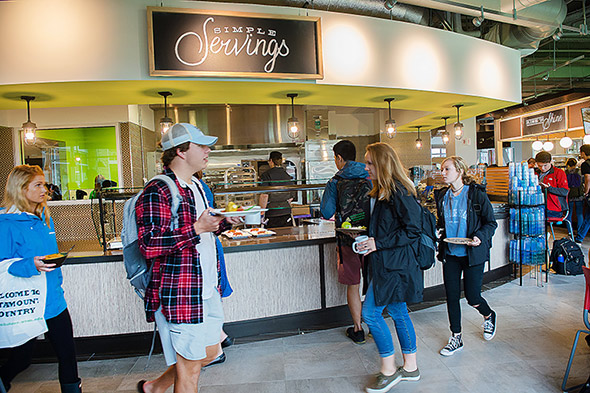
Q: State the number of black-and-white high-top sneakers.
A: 2